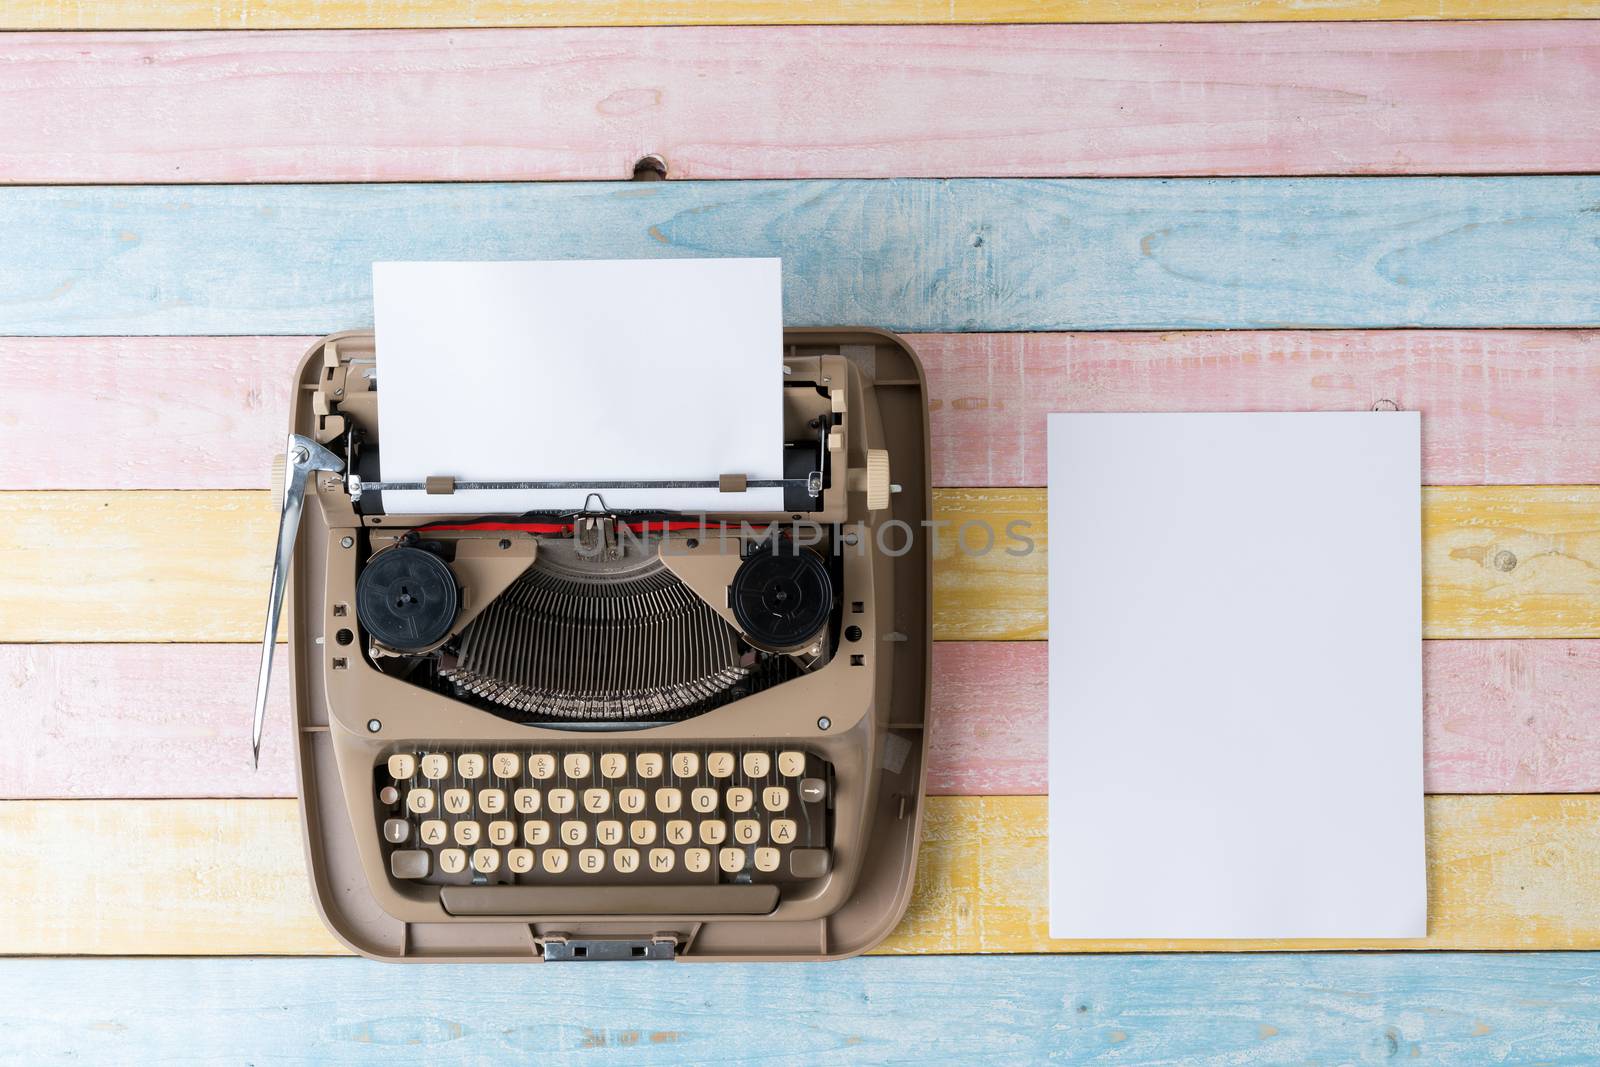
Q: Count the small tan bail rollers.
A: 2